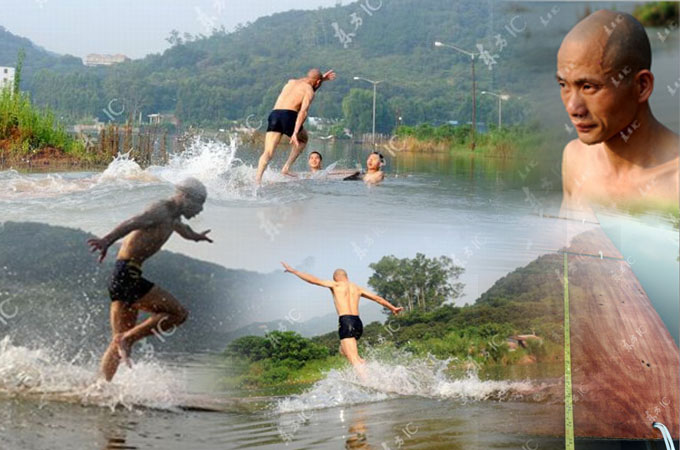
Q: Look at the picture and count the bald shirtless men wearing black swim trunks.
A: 3